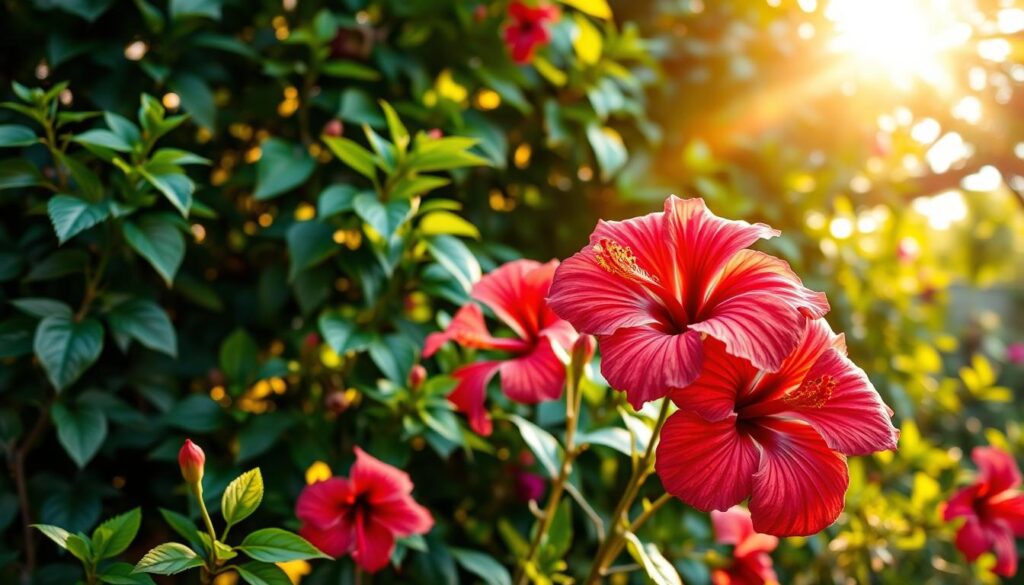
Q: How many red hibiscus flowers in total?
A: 7